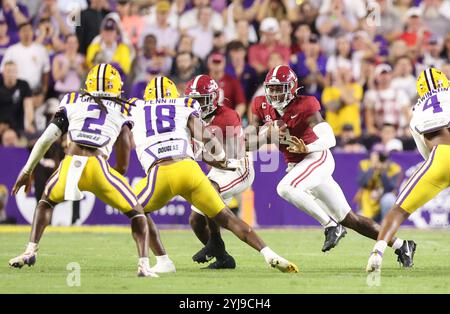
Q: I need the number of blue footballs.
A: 0